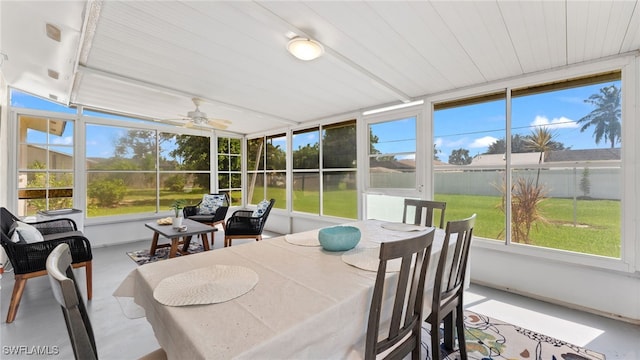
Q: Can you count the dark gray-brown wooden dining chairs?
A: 4